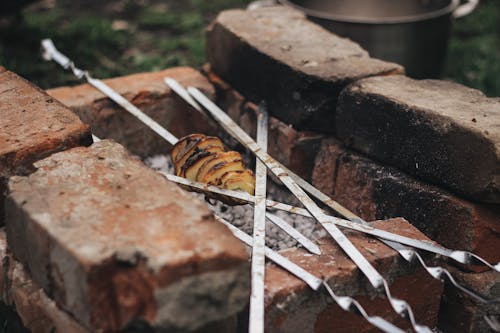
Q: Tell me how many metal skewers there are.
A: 6